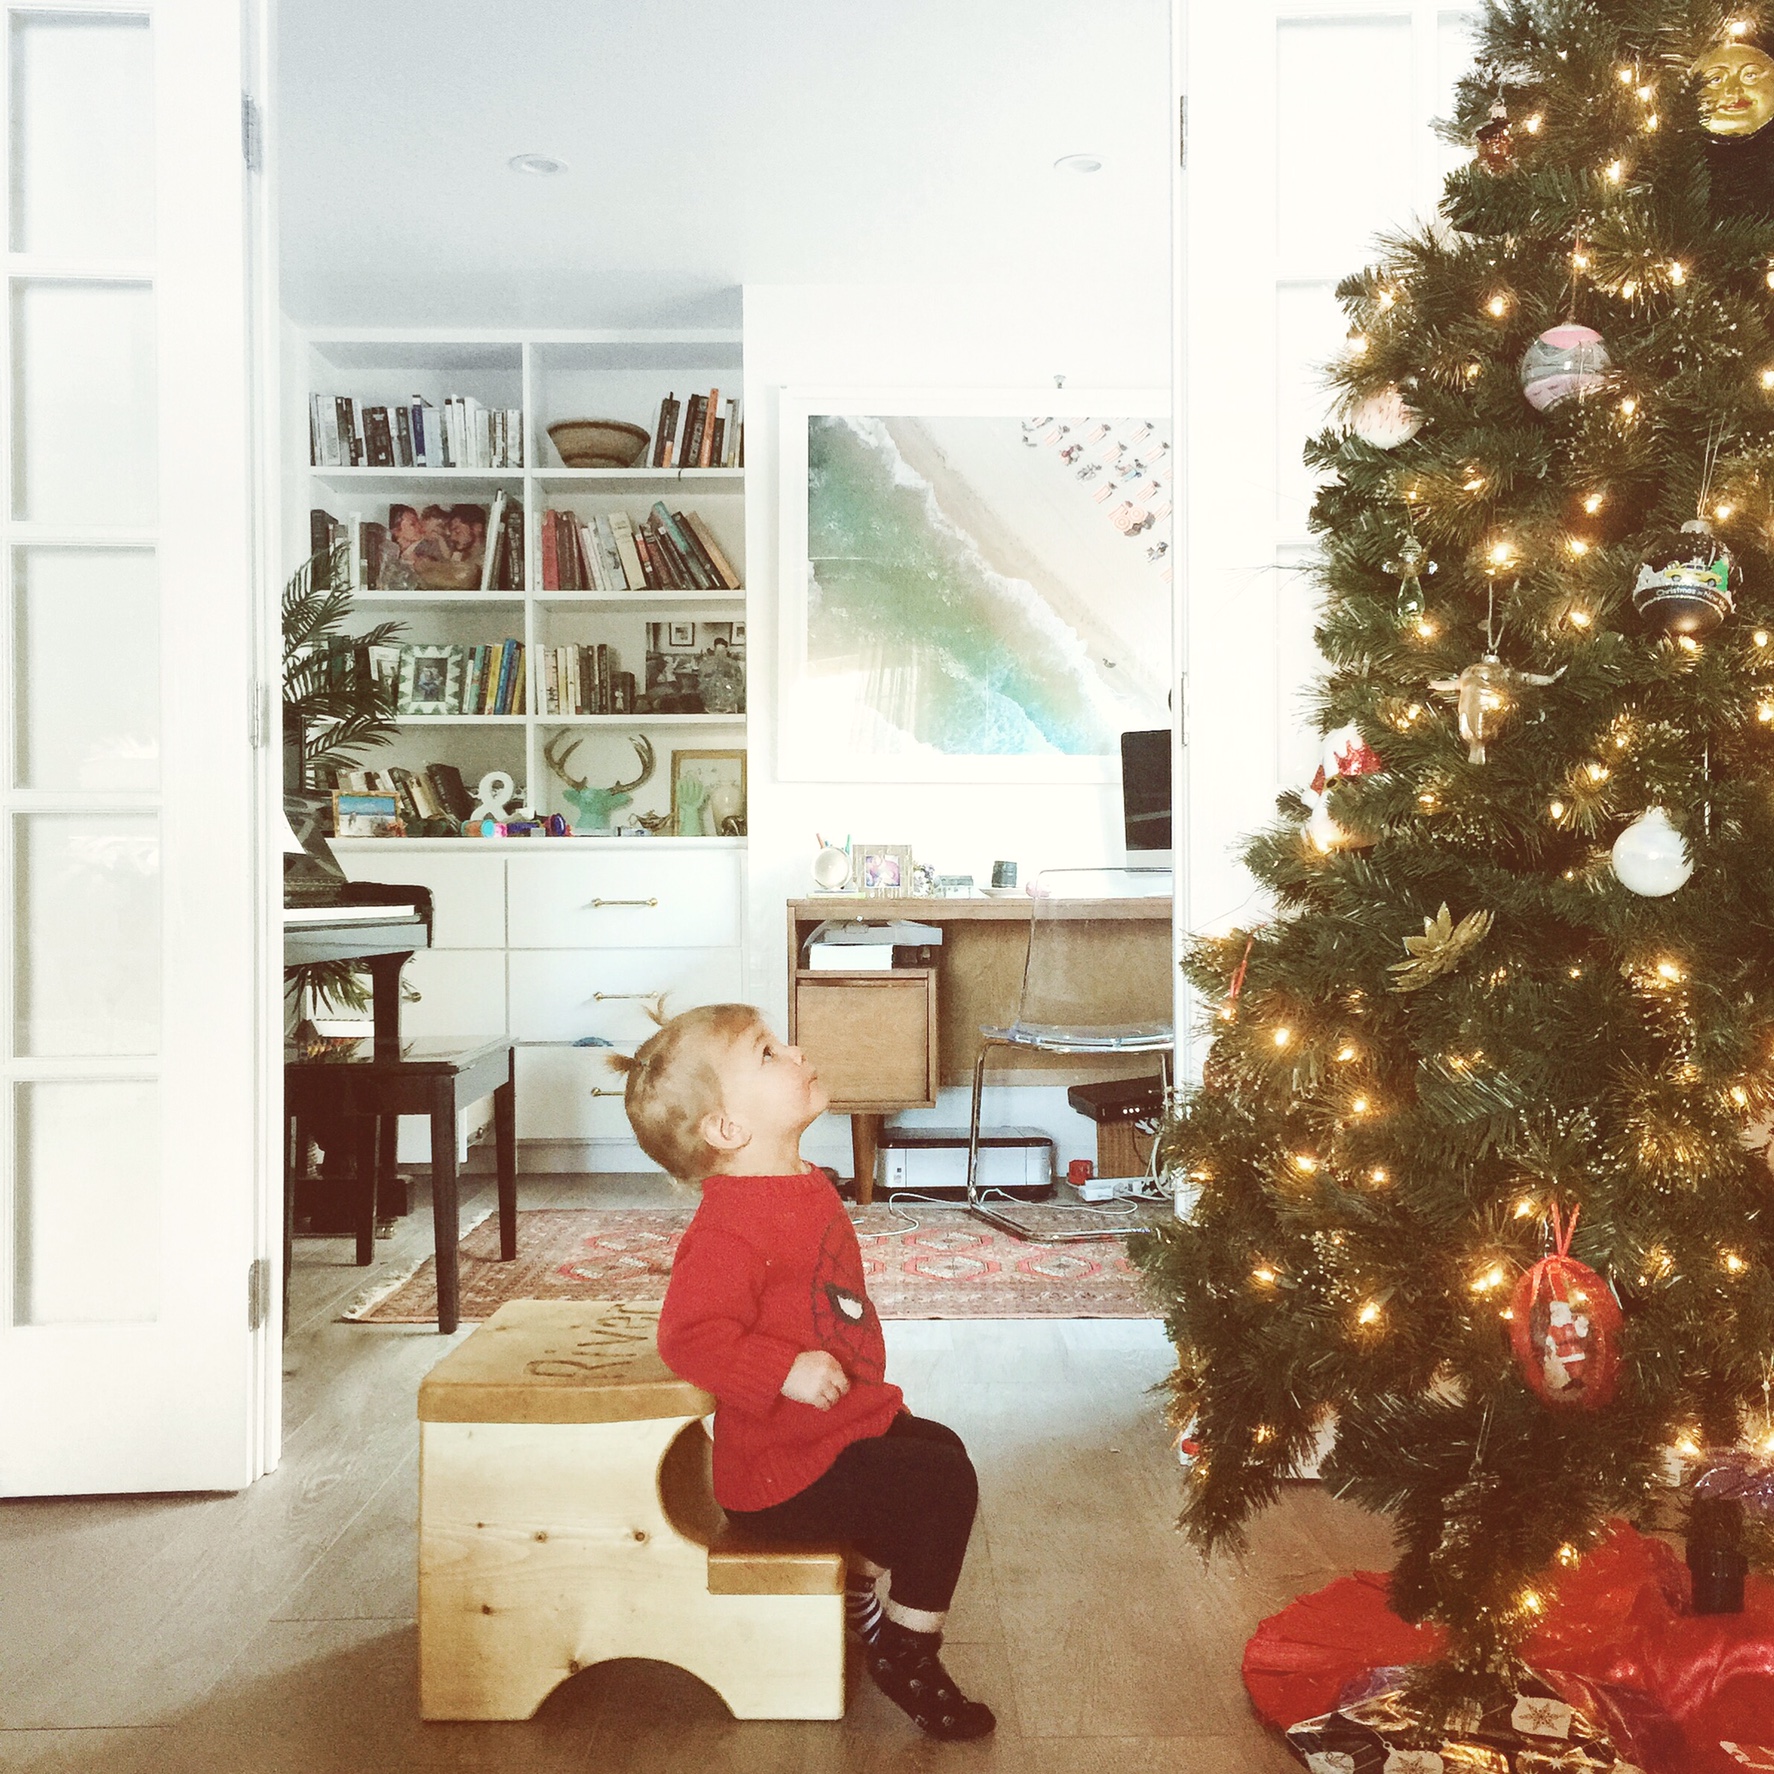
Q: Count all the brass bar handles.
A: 4